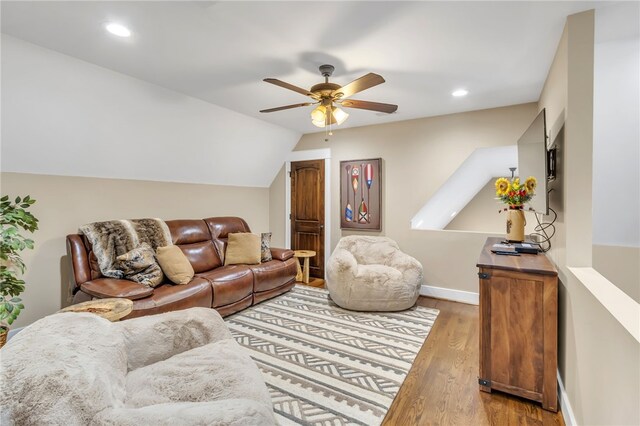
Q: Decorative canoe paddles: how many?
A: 4